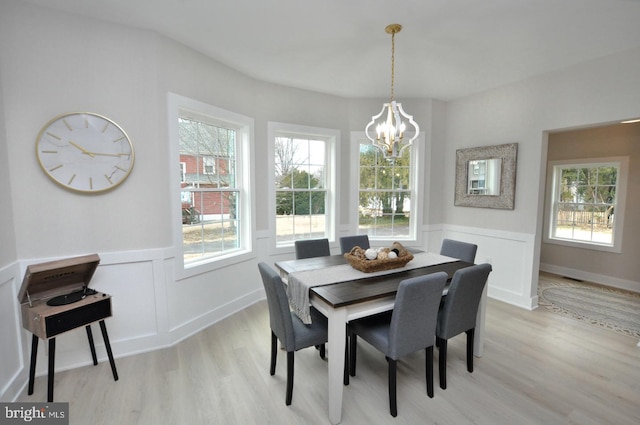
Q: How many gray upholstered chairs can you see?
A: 6